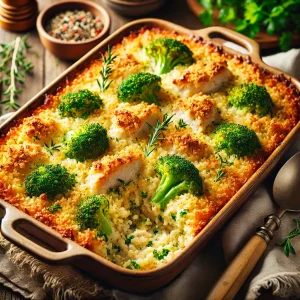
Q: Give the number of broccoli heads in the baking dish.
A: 9